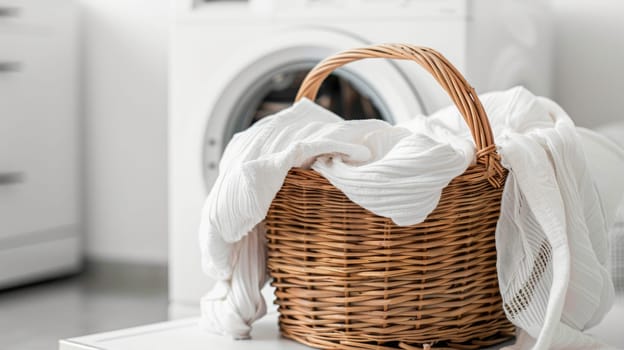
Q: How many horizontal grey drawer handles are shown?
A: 3